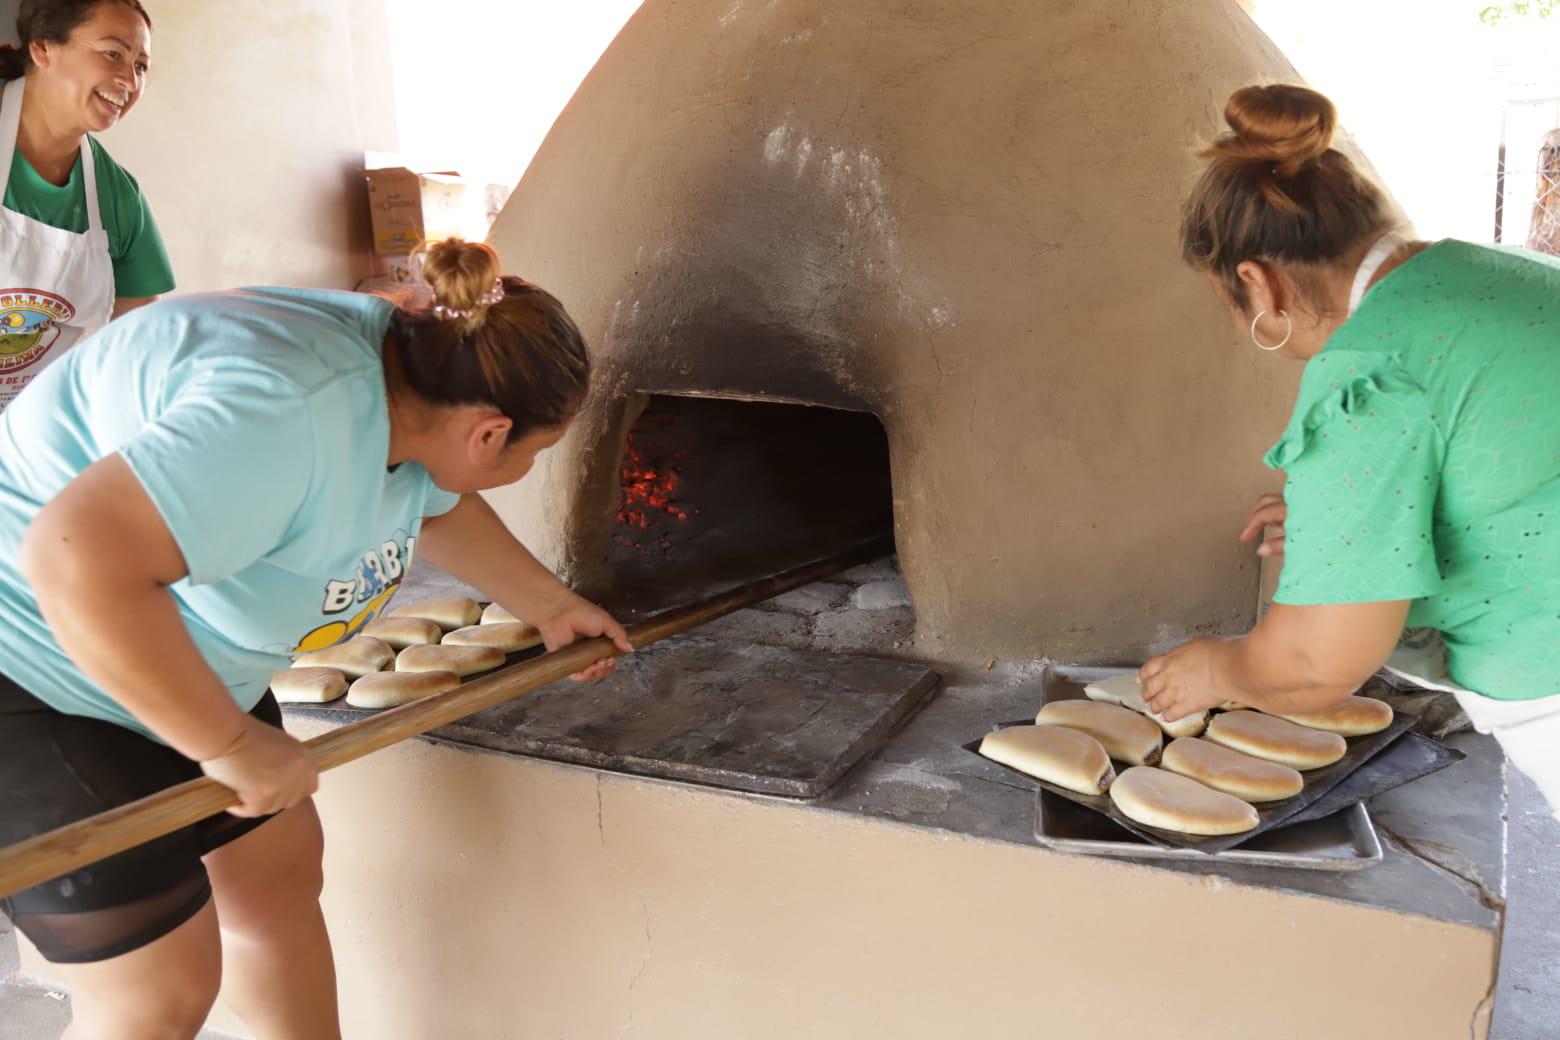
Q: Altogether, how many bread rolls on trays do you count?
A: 15